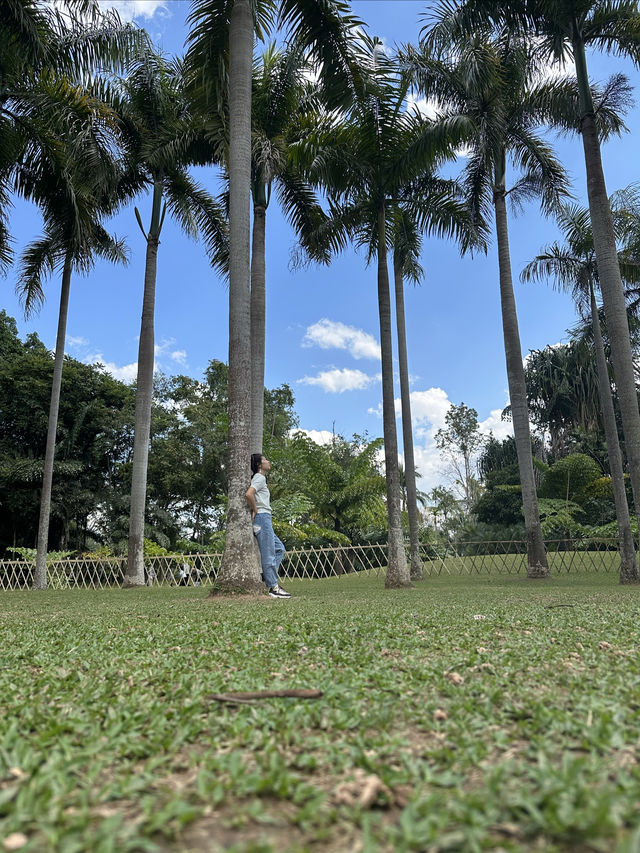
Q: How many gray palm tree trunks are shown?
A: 9